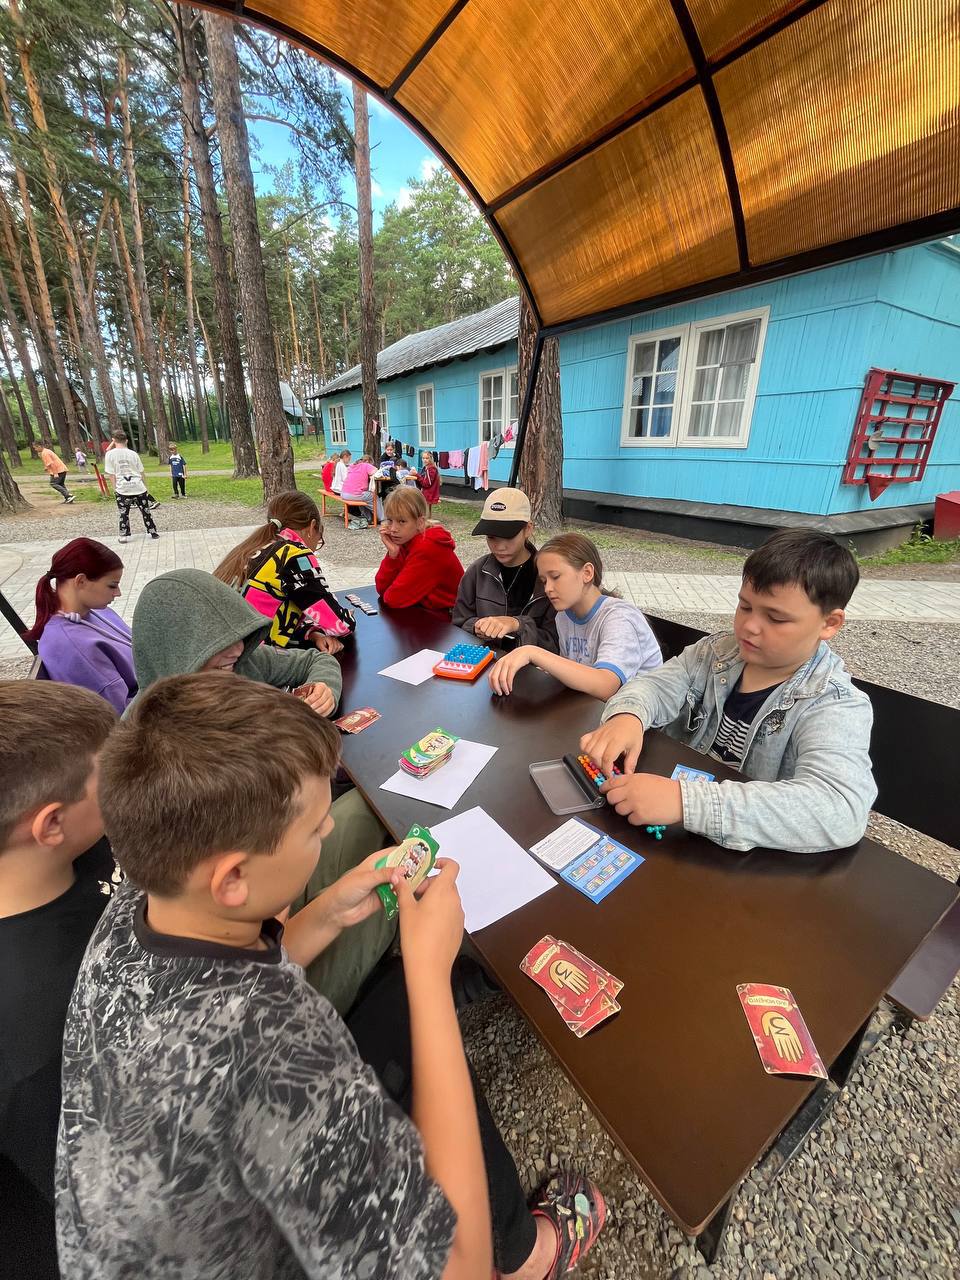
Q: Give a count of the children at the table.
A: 9